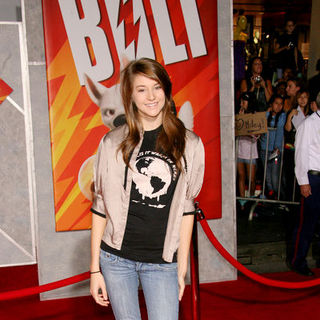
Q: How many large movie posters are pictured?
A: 1